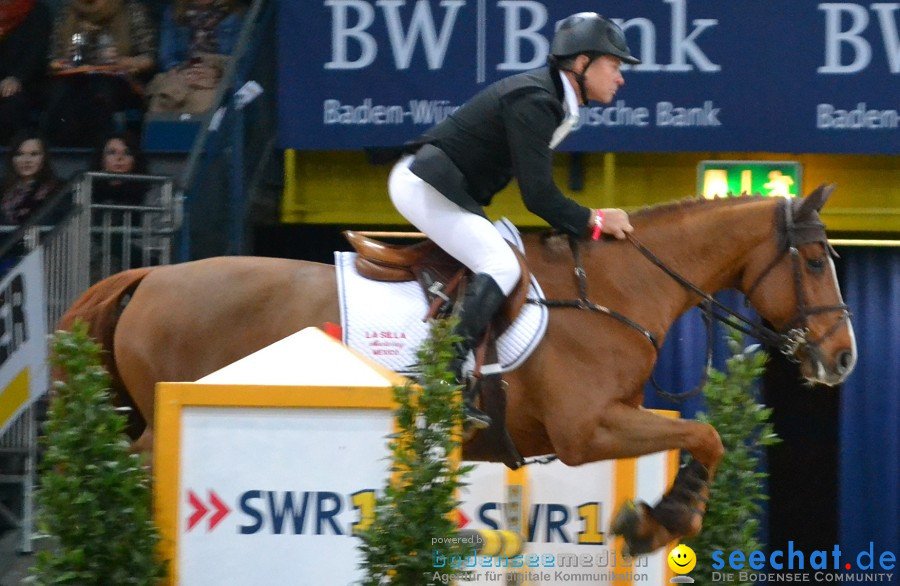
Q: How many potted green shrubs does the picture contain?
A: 3